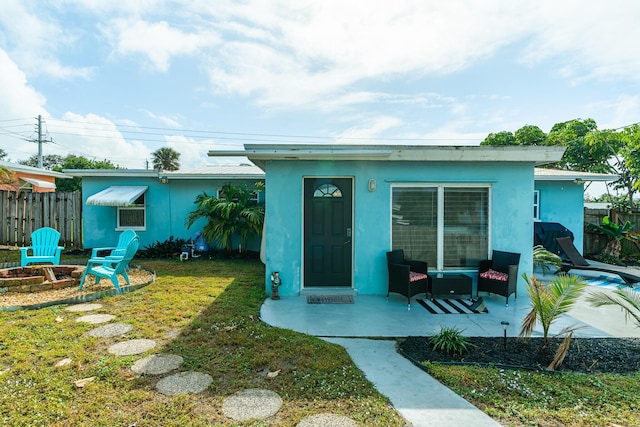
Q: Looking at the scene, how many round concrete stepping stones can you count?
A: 8